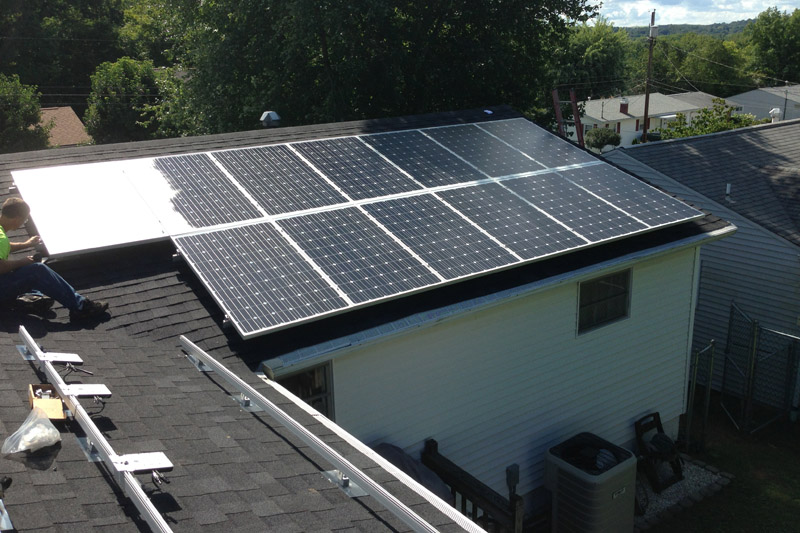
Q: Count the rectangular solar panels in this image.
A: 13